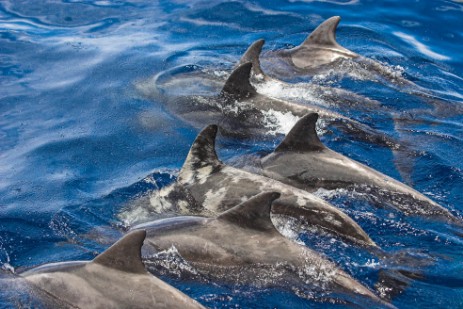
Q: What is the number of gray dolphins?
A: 7